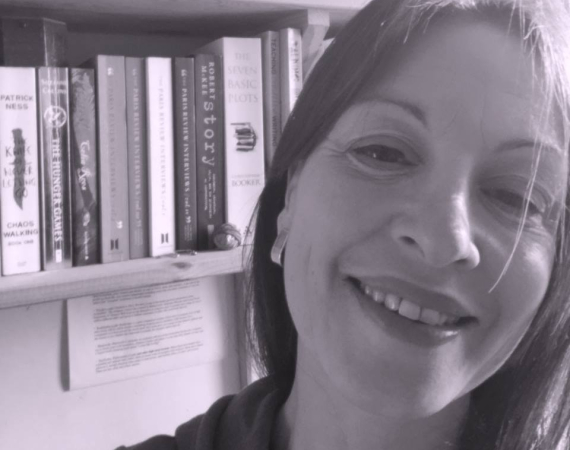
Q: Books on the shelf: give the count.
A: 11